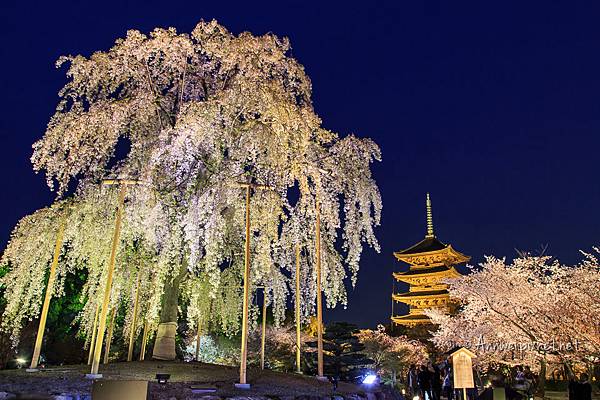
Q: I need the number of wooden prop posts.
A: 11